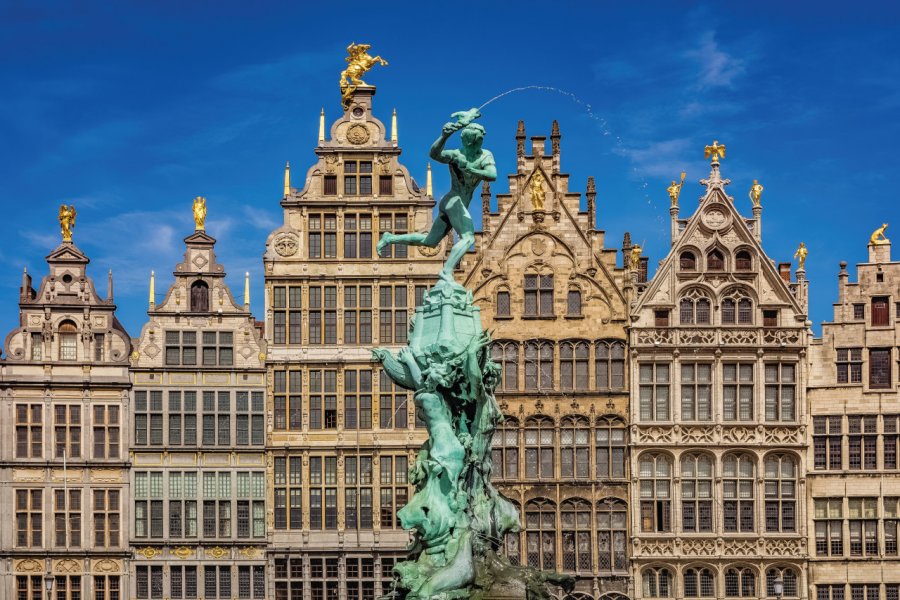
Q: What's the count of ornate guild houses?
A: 6